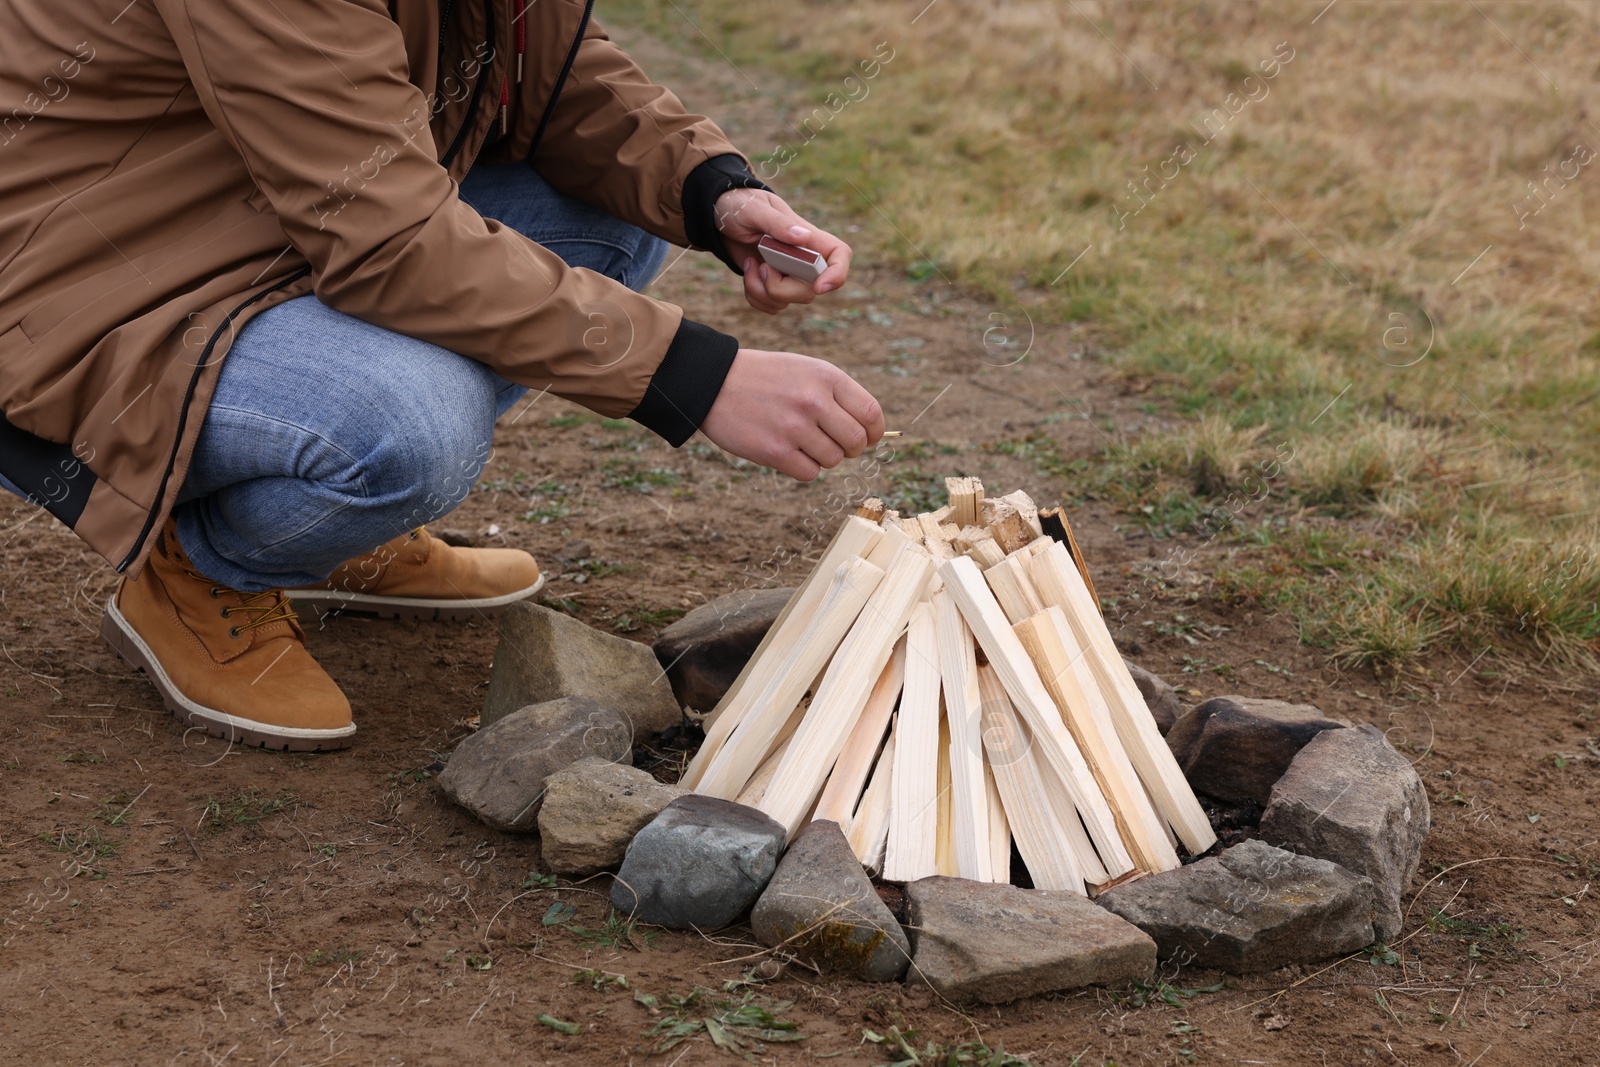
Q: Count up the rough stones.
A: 11